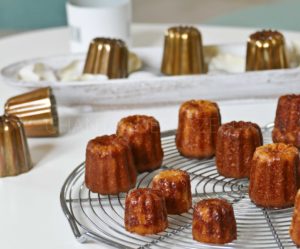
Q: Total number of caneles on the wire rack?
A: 10